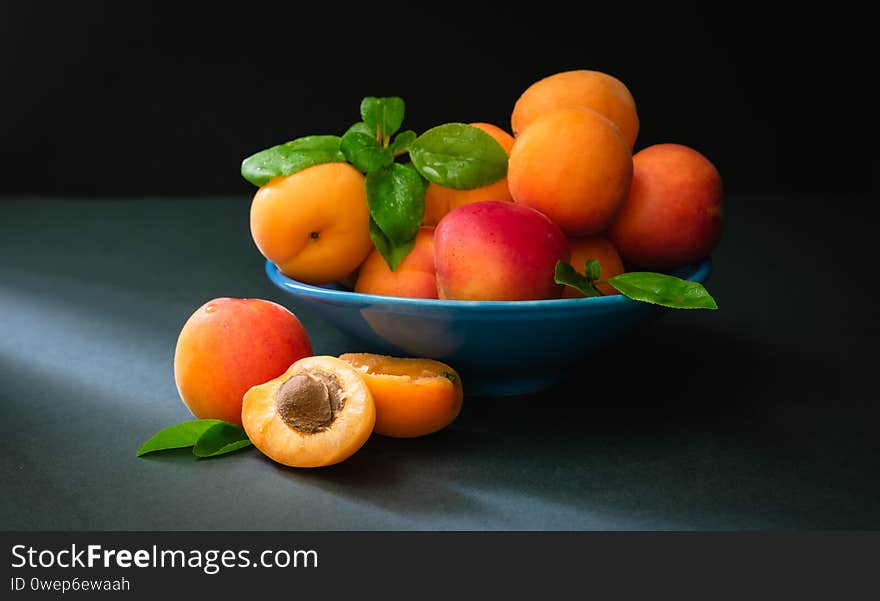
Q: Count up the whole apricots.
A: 9